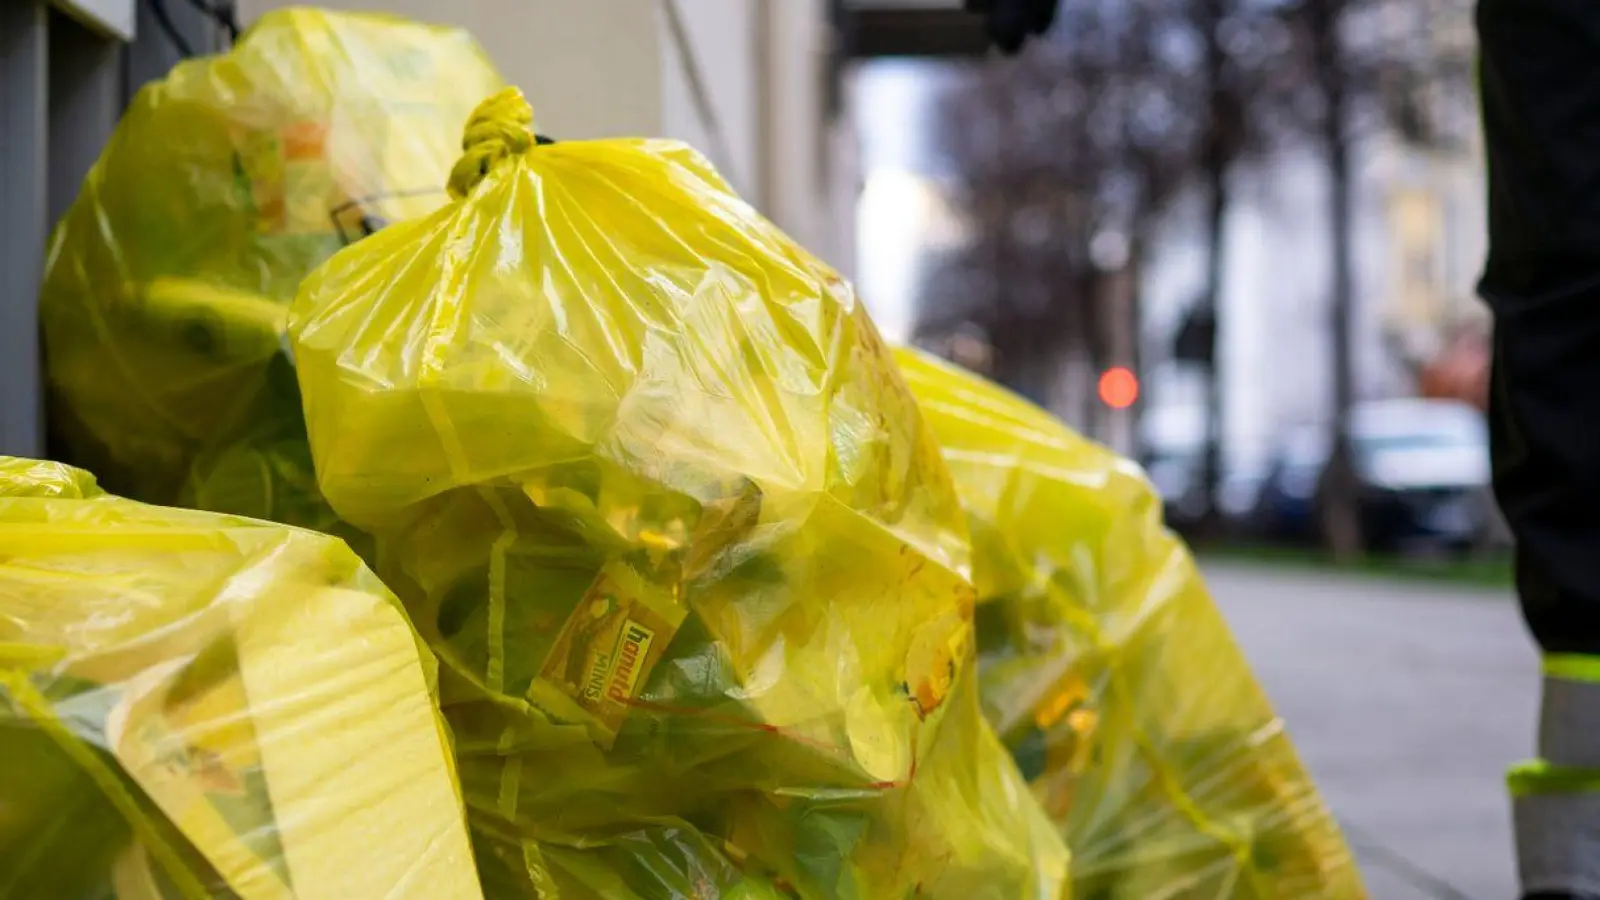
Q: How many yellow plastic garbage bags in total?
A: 4